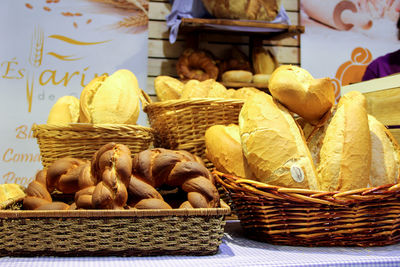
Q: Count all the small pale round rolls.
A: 2